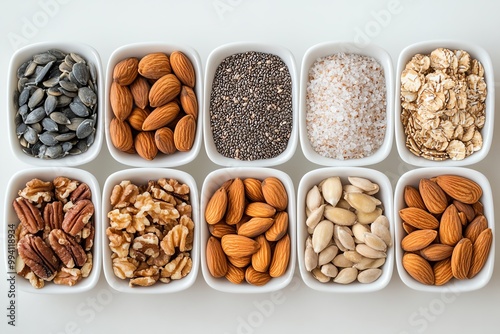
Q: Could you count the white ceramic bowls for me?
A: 10